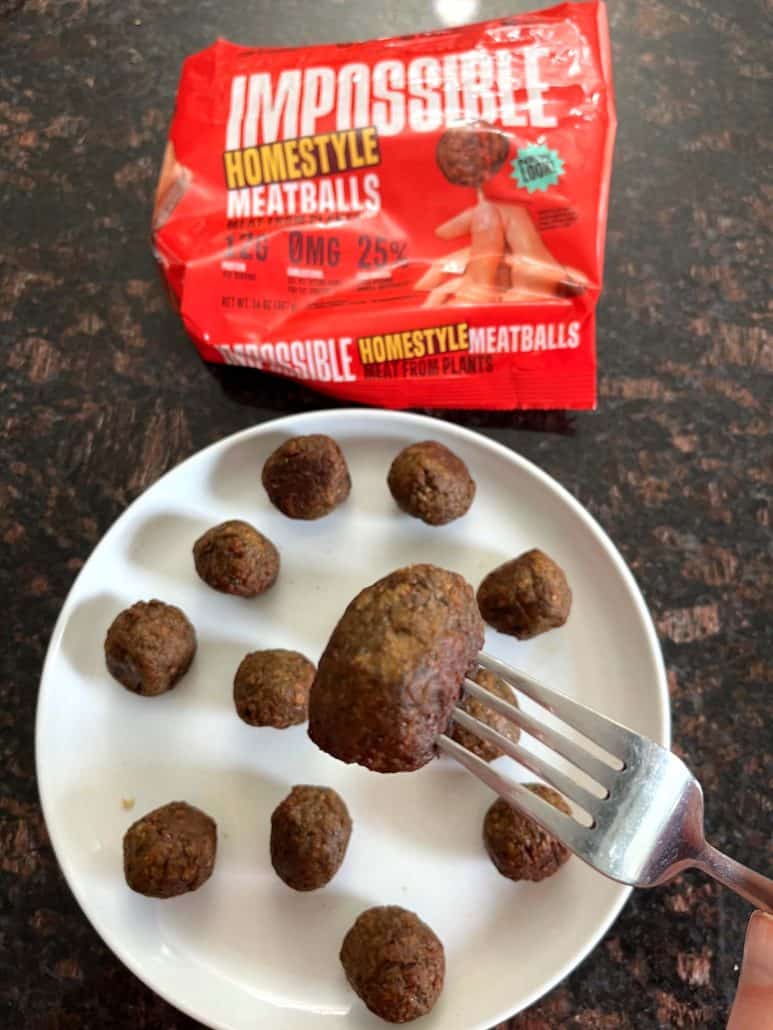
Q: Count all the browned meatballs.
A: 12